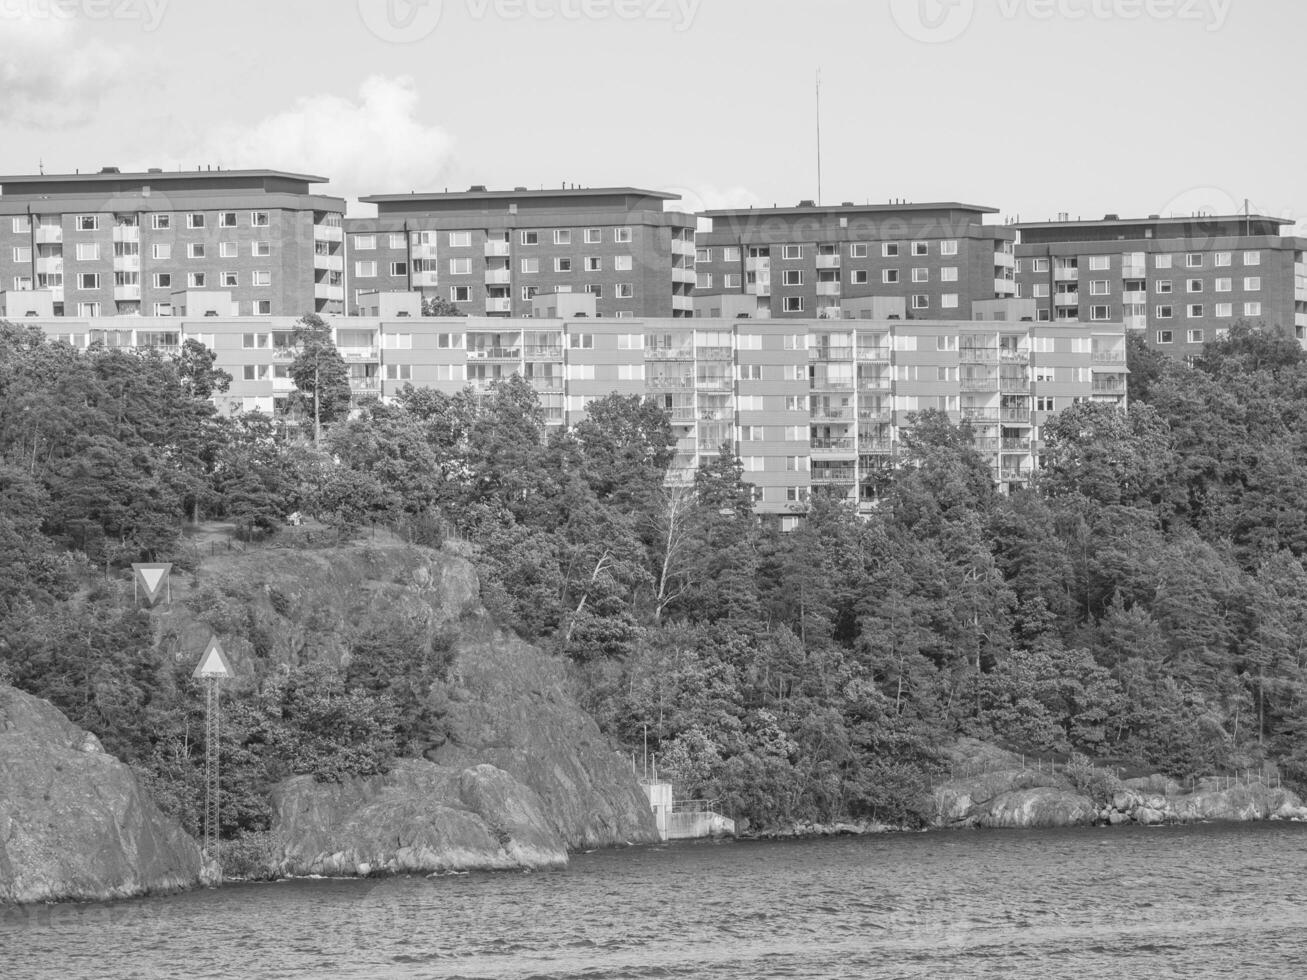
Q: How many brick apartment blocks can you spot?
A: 4